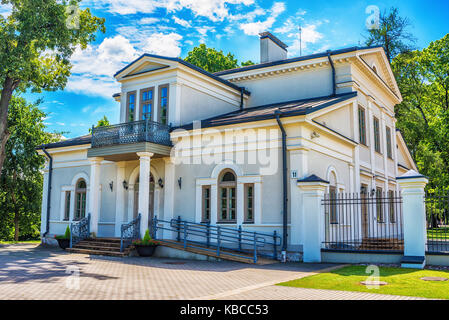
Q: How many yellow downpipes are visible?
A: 0